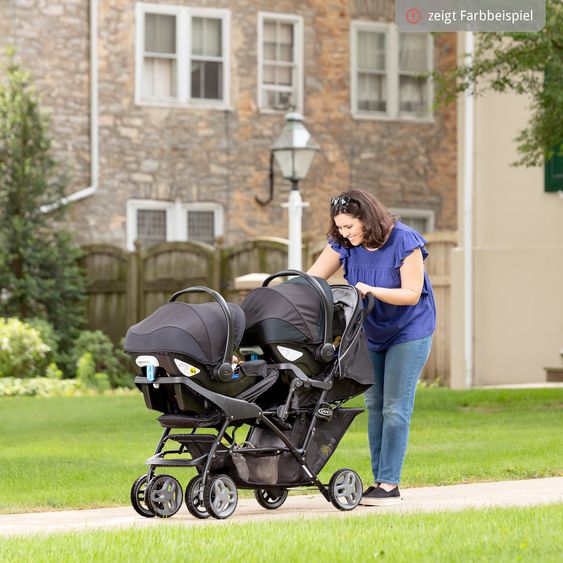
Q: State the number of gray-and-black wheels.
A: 6